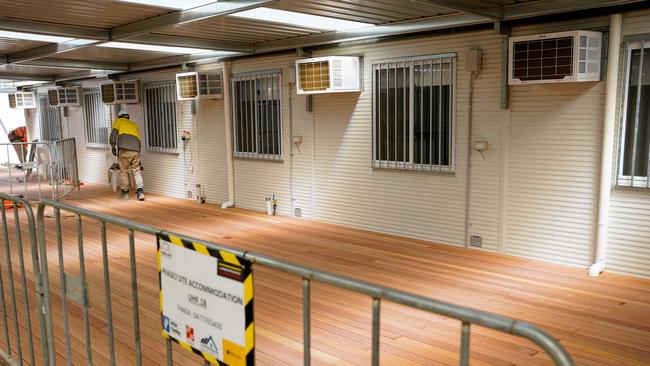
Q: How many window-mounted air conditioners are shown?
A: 6